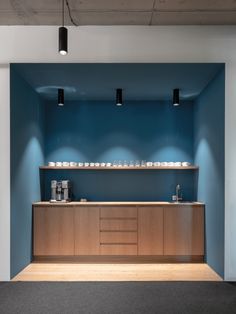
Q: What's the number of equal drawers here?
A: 4